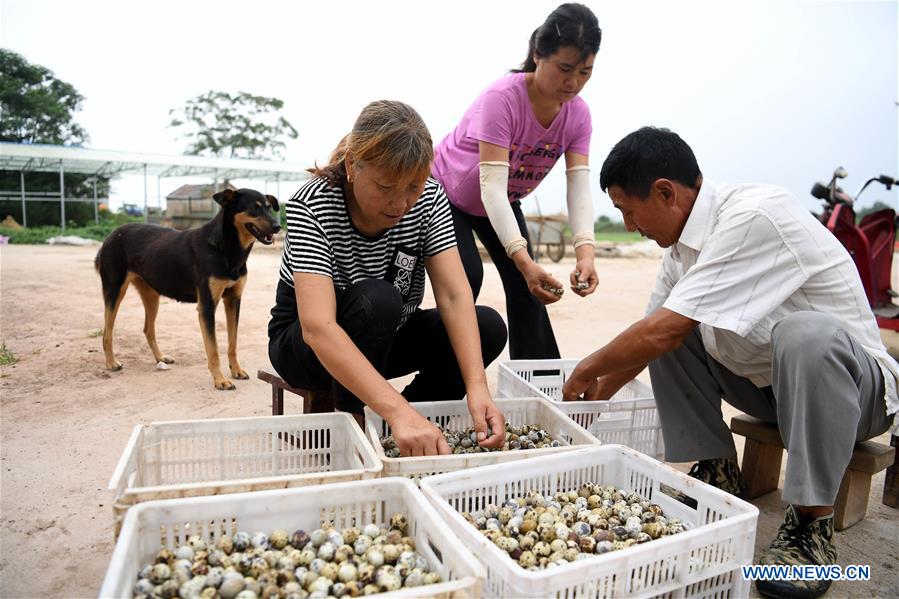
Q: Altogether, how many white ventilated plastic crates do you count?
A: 5